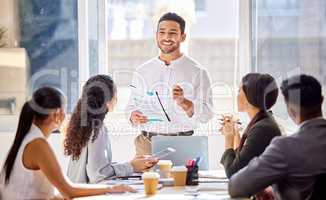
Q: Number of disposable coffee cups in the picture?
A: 3